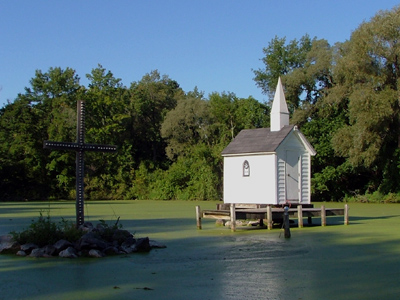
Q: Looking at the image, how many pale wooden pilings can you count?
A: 6